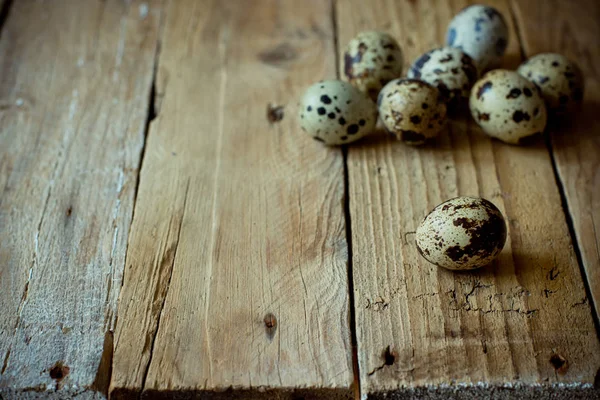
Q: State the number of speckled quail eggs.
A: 8